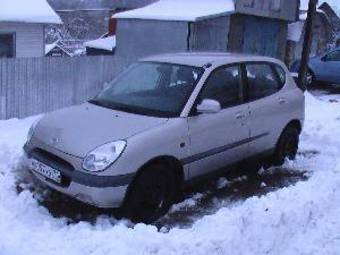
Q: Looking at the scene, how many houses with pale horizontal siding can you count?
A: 1